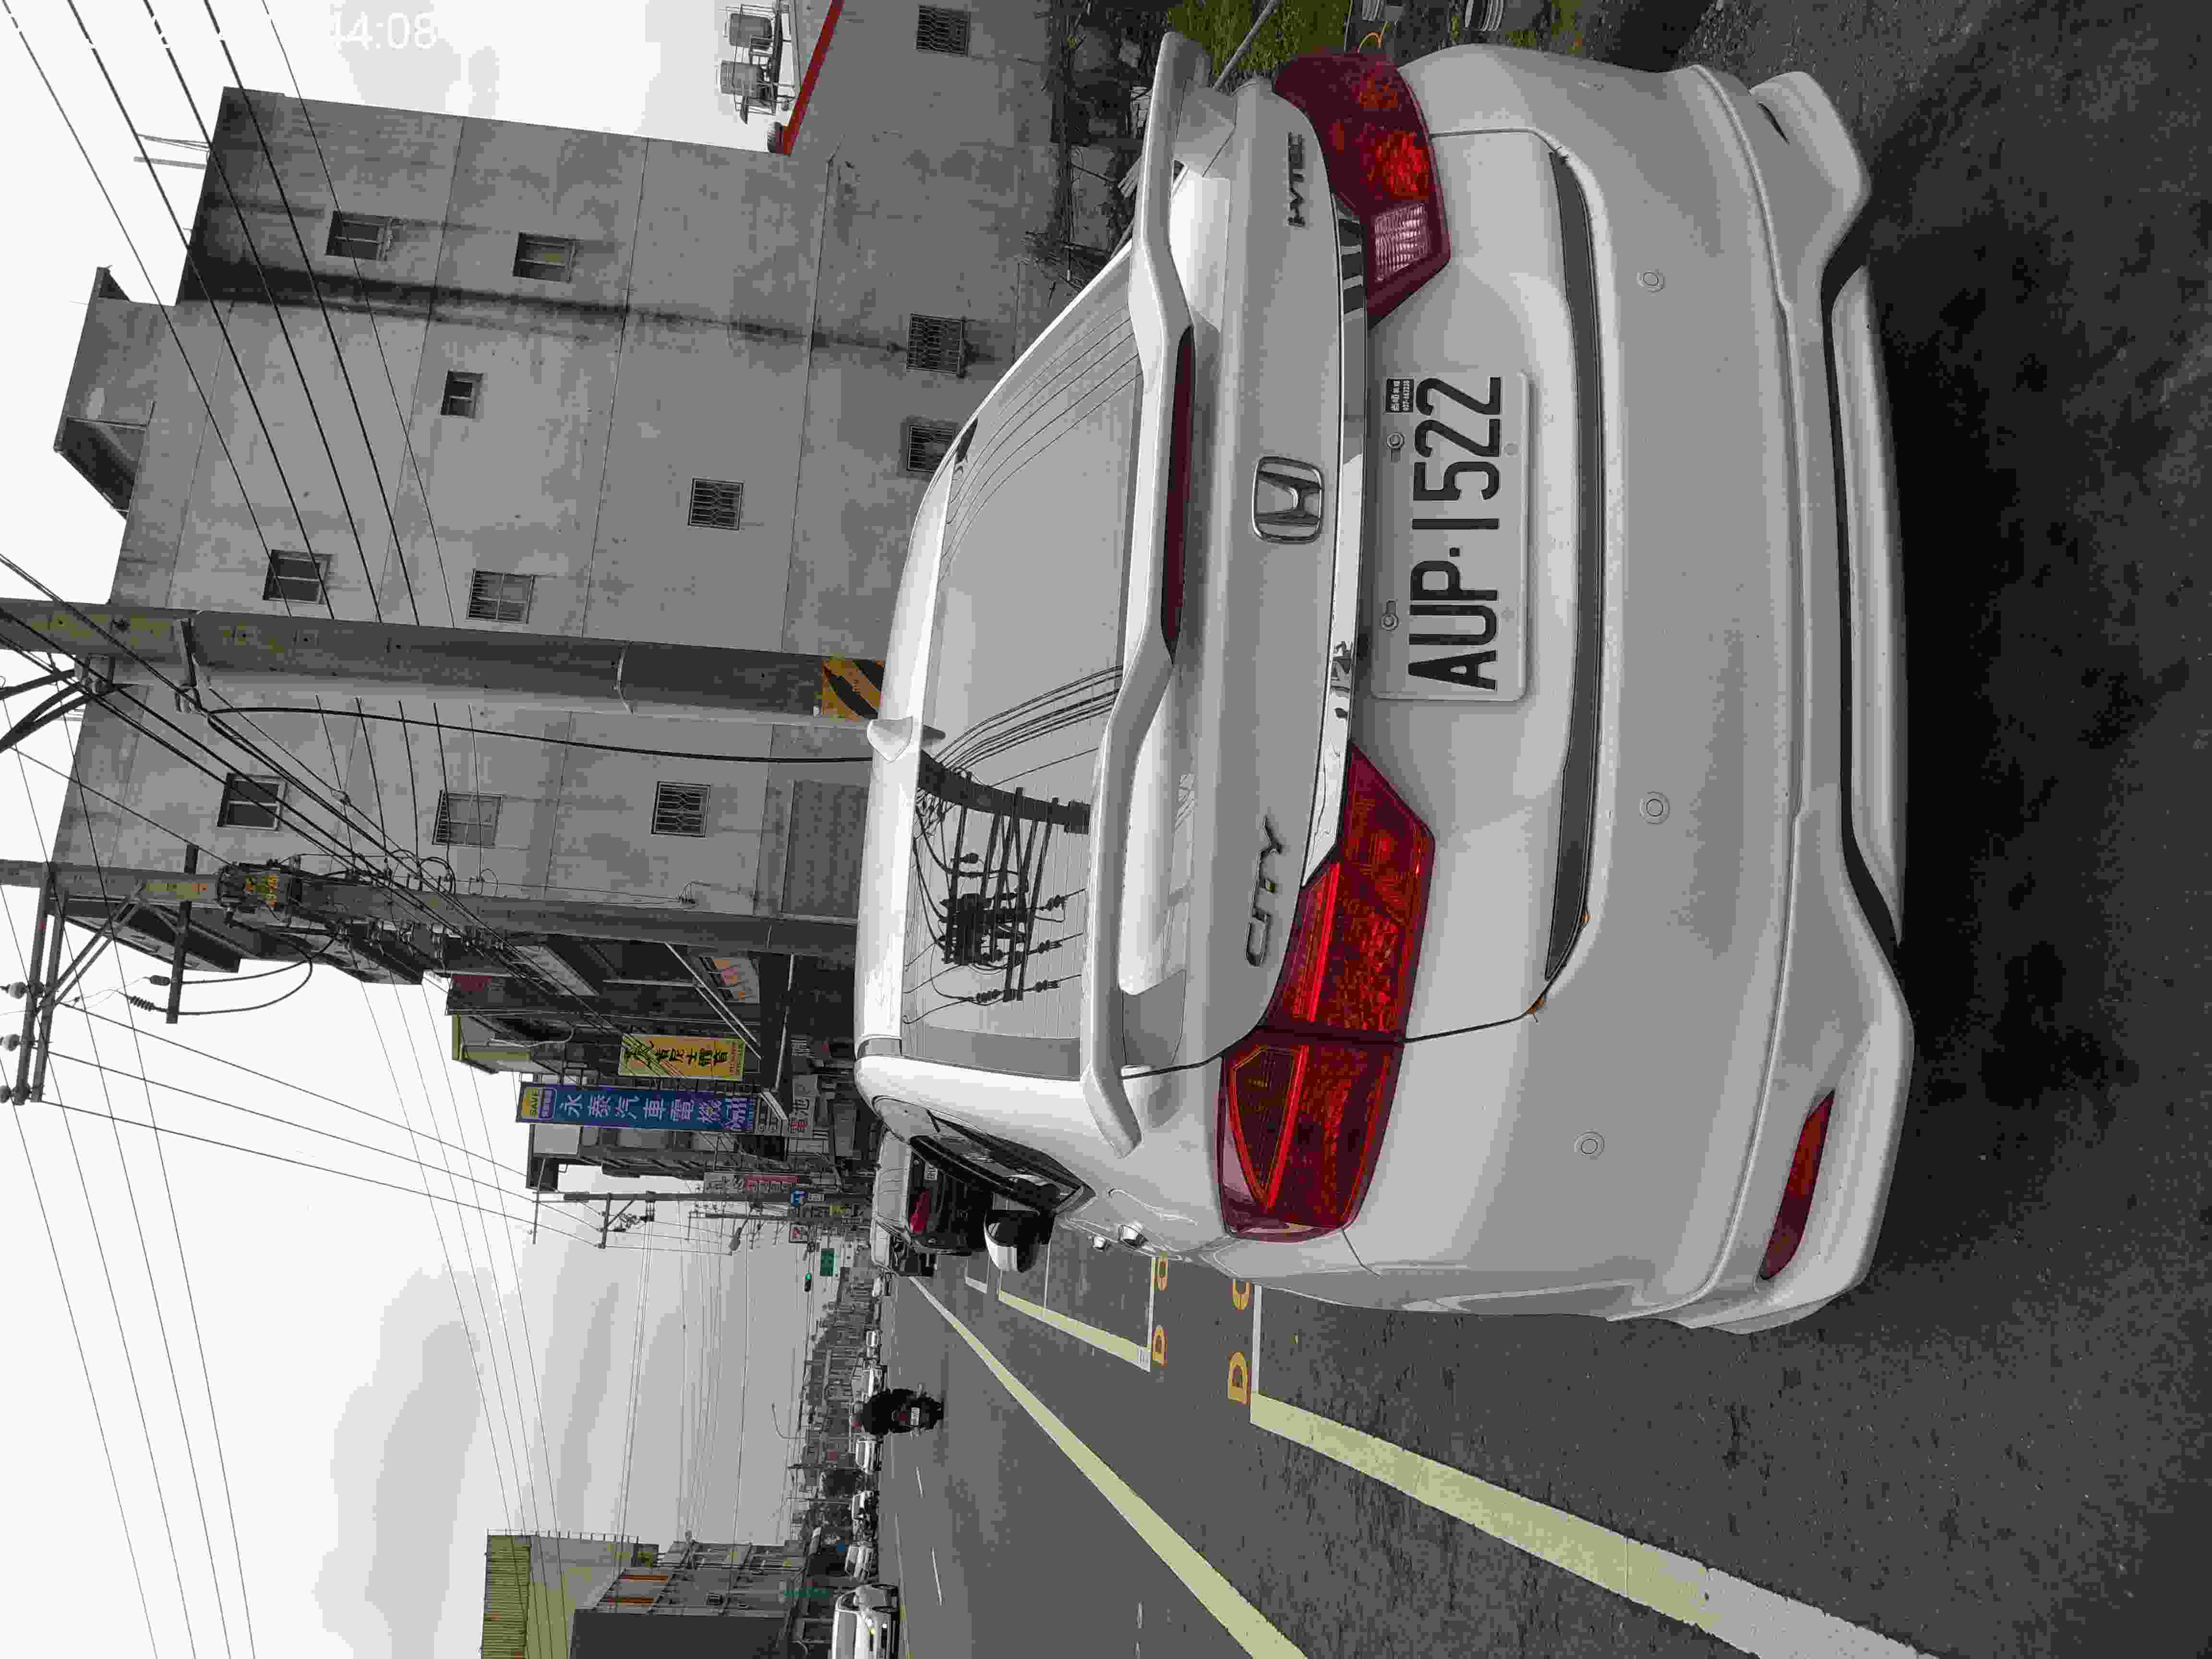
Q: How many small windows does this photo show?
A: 12